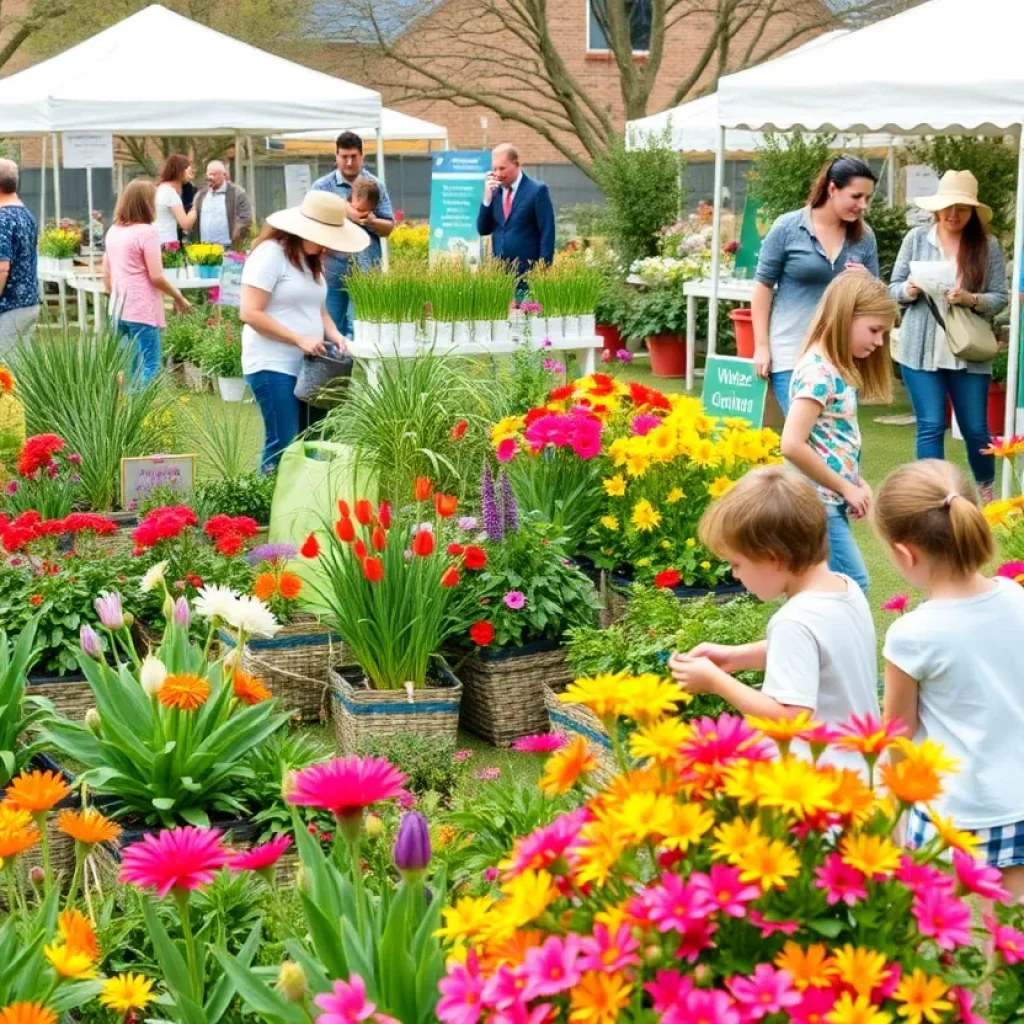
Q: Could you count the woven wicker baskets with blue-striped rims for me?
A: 3